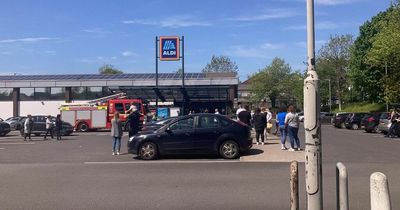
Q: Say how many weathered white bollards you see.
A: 3